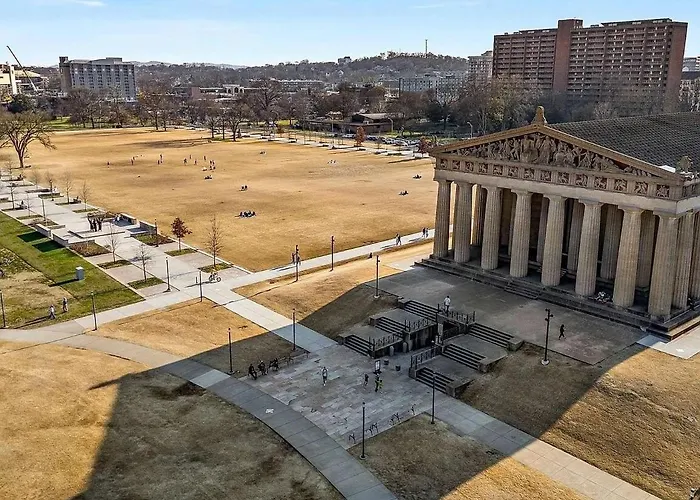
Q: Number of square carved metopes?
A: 14